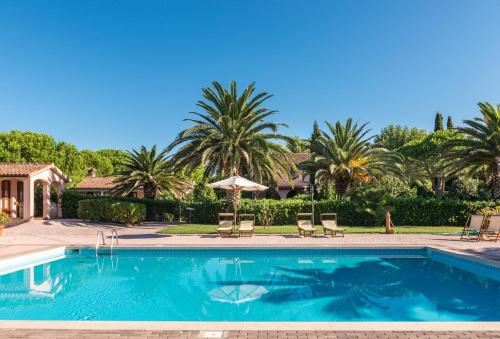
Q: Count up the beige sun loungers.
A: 4